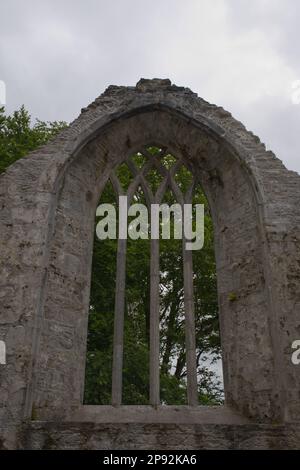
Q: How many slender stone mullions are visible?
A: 3